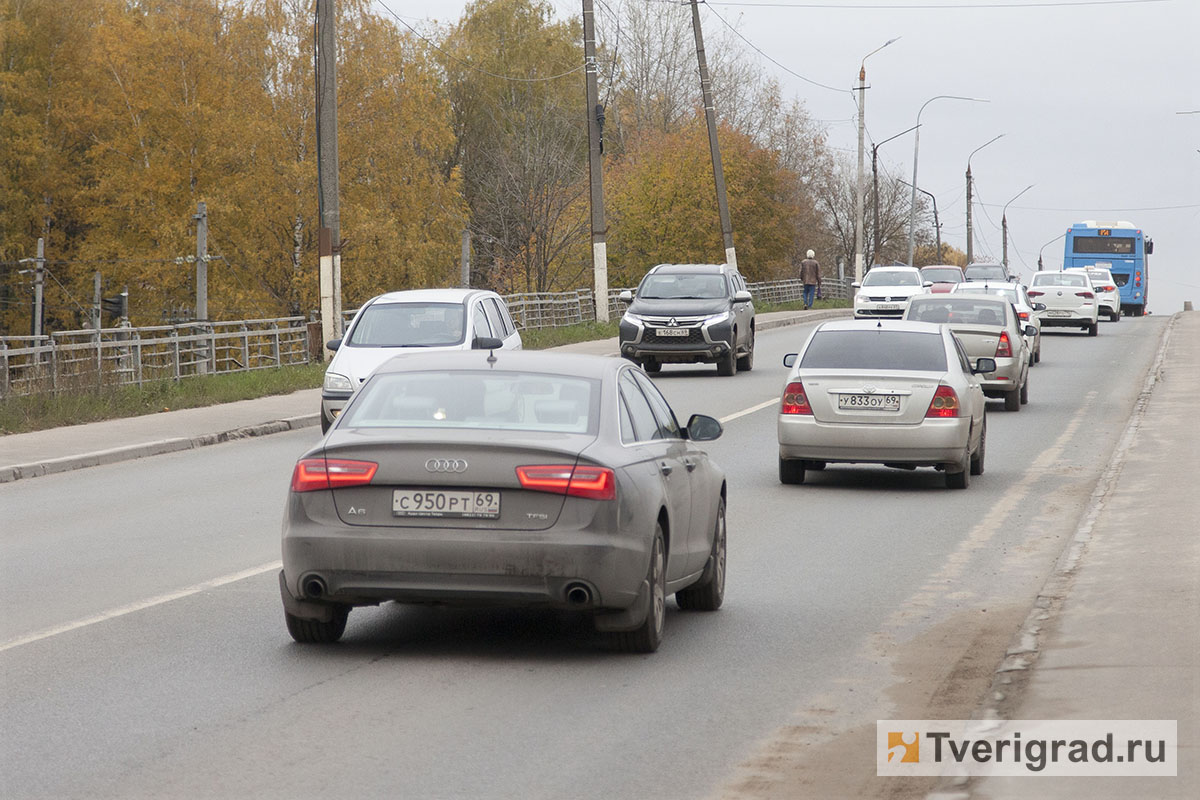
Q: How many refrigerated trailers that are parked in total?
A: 0